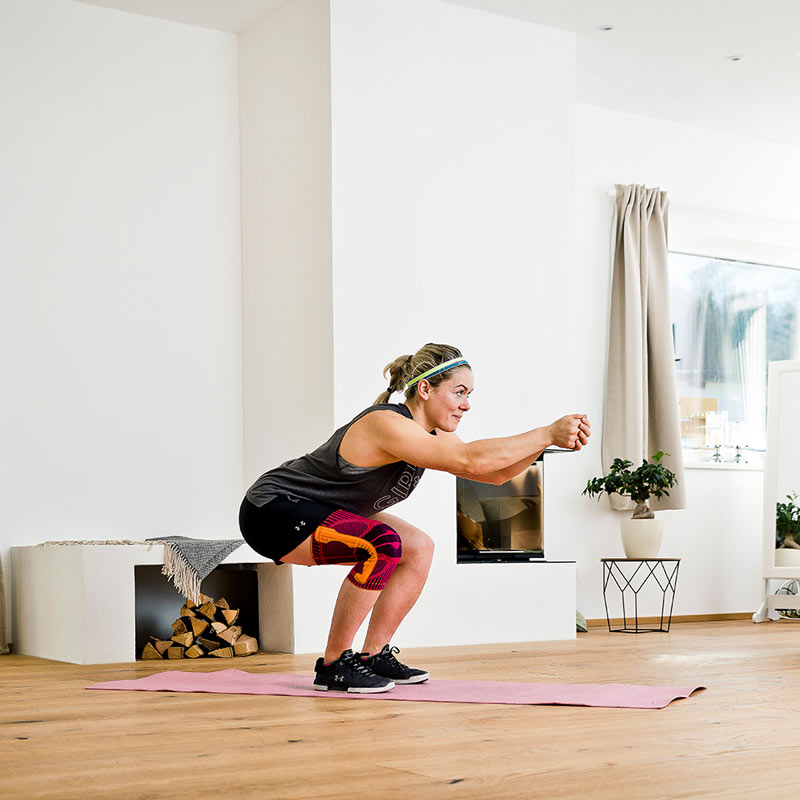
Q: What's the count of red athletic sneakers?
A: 0